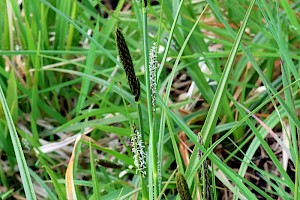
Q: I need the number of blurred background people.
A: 0